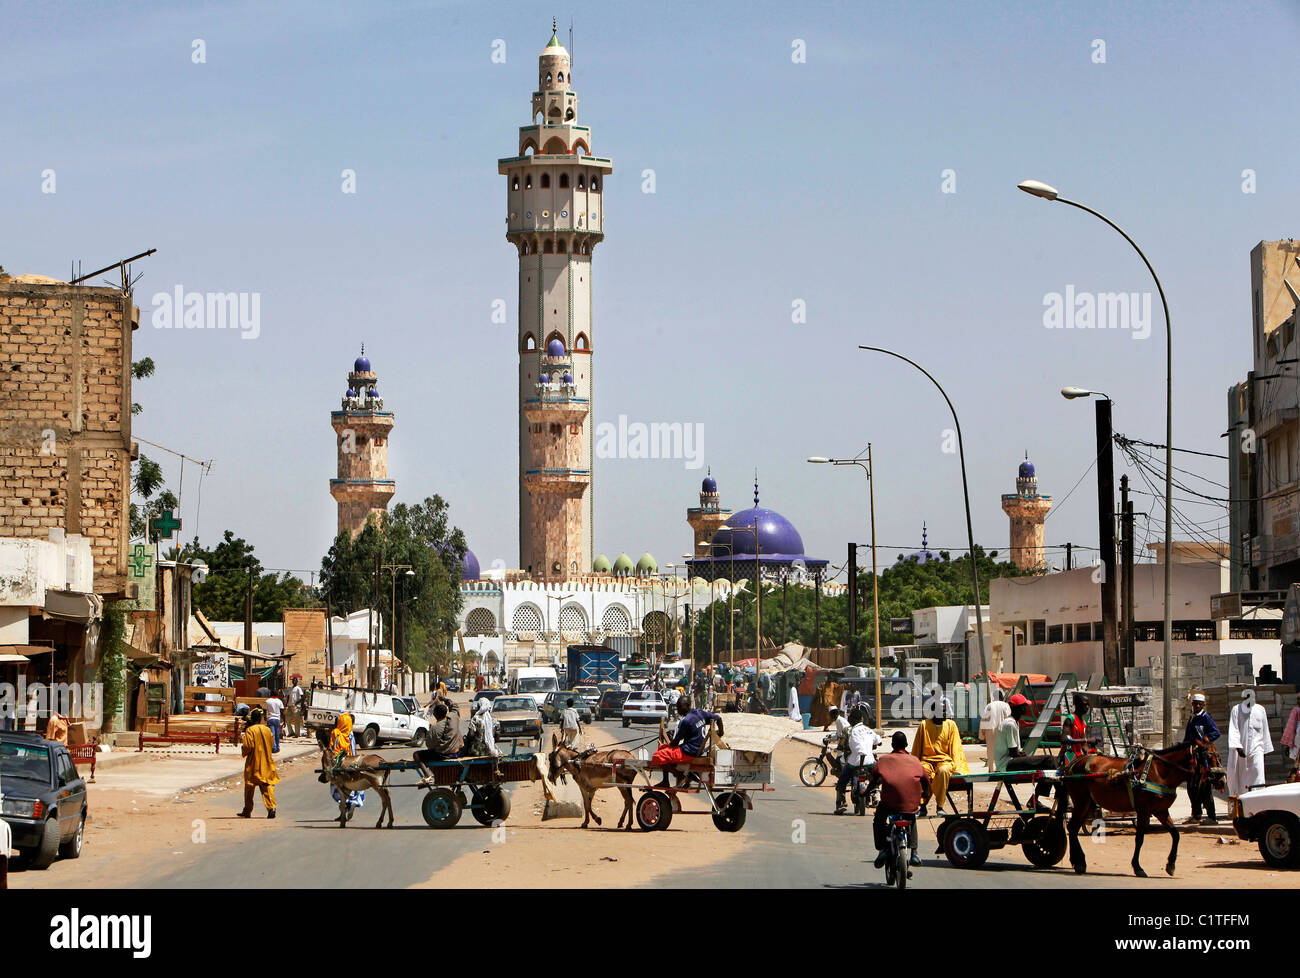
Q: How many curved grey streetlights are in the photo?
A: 2